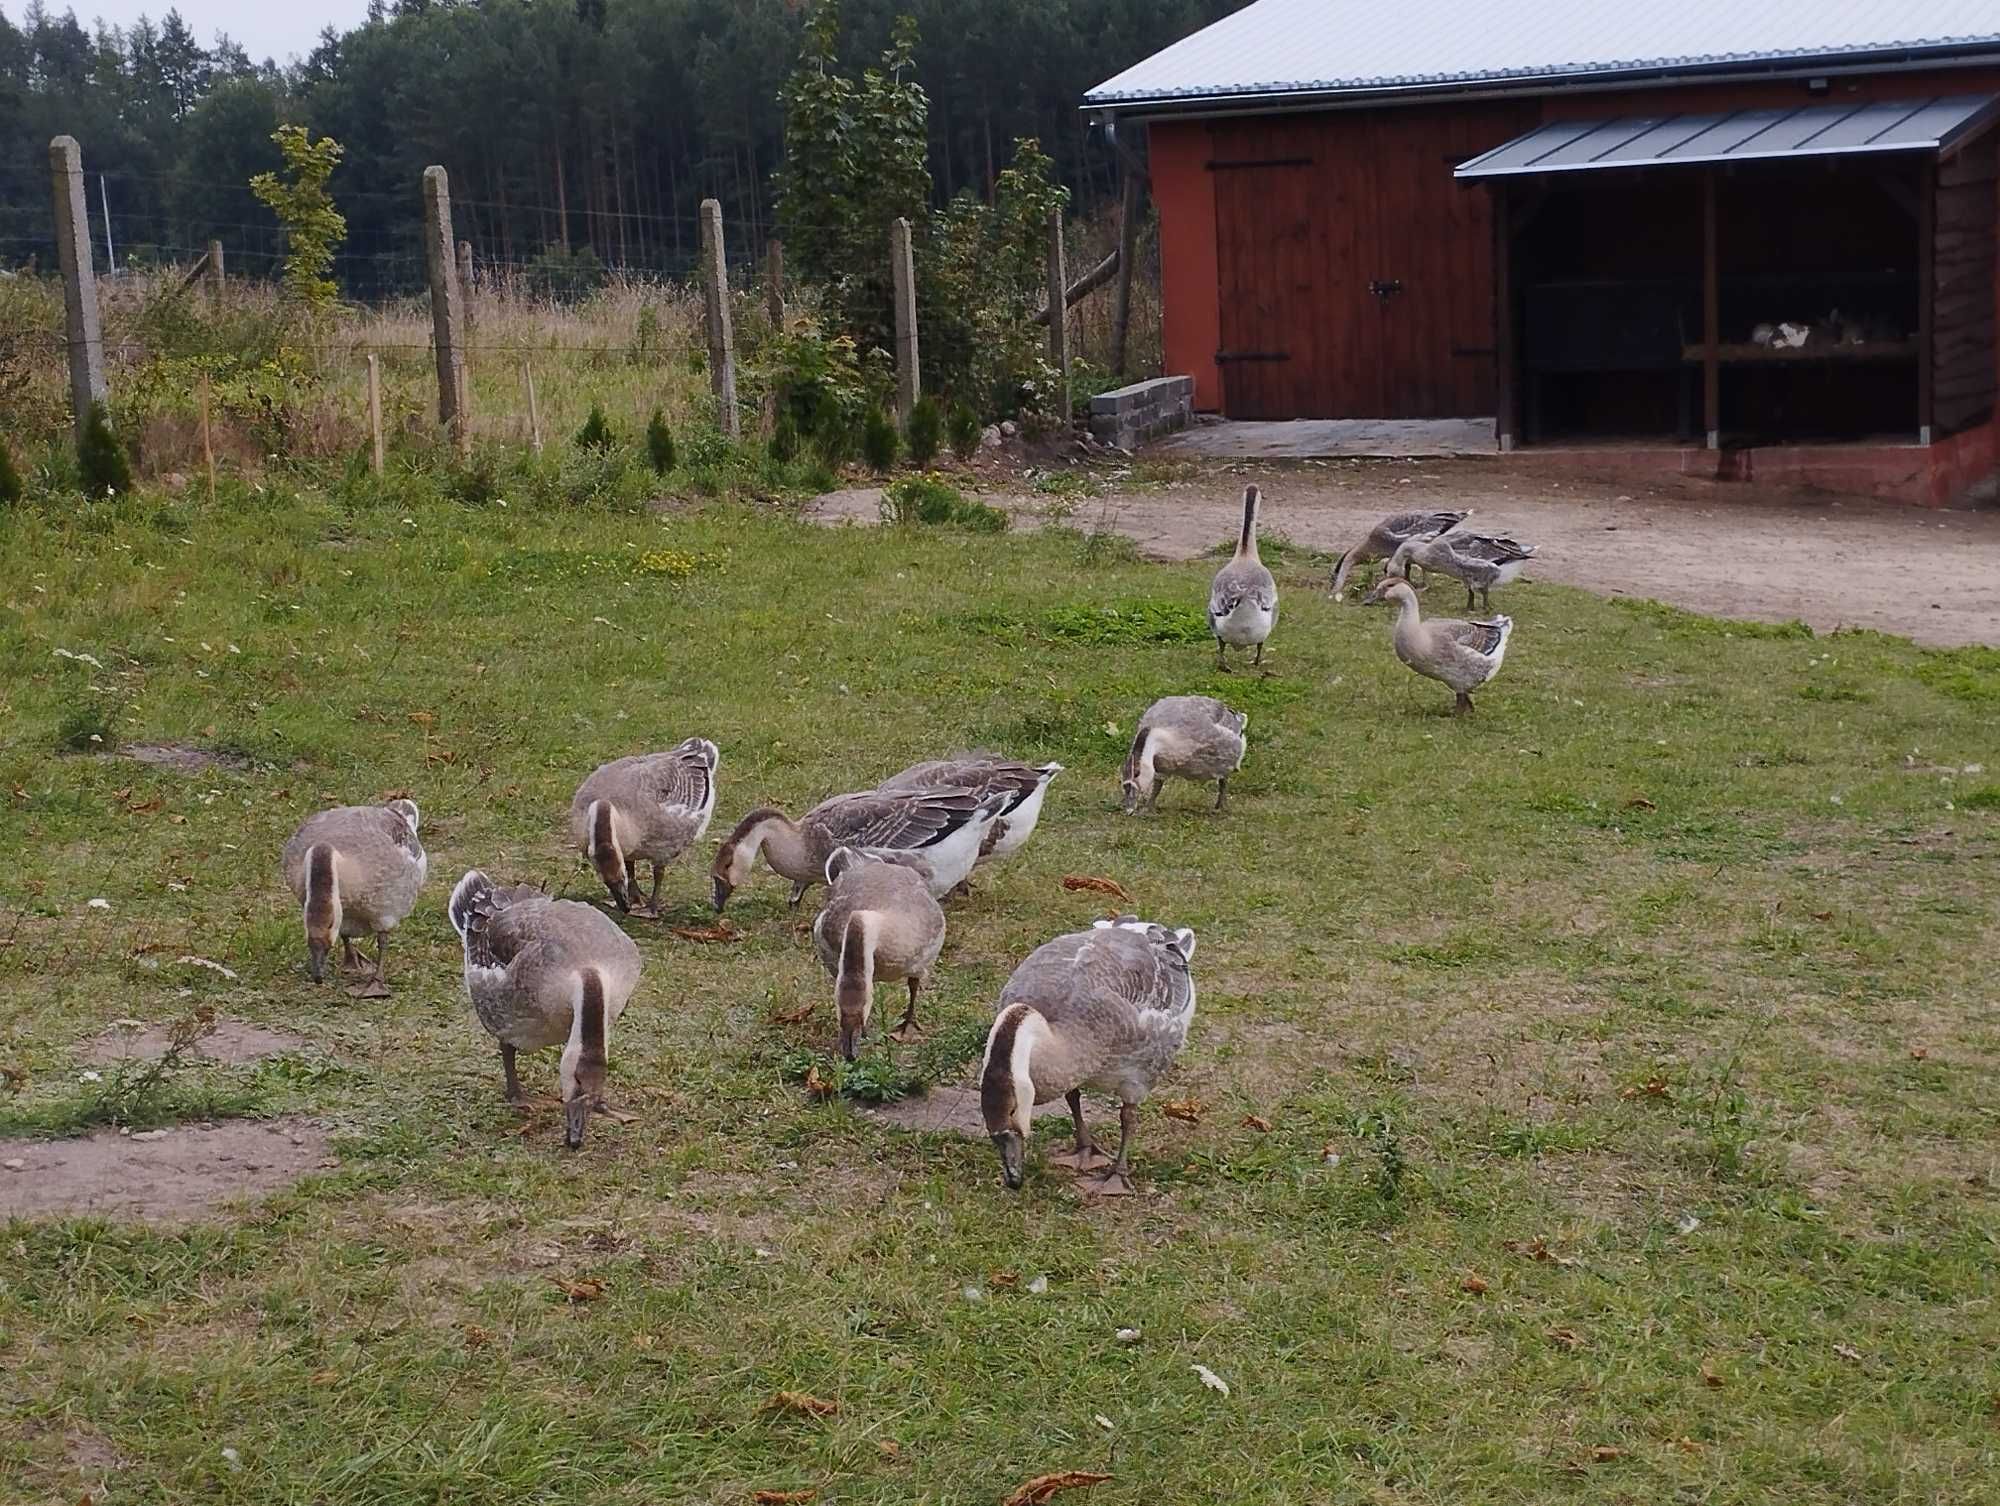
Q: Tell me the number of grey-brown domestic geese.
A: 12